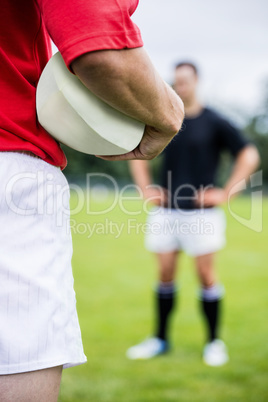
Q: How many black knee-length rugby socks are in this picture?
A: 2